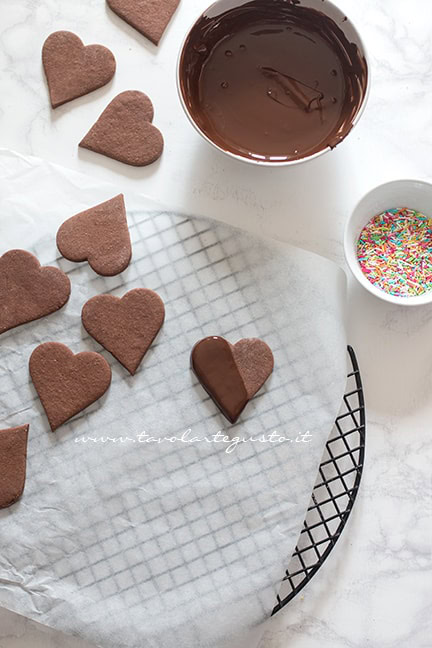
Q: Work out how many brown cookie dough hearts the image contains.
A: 9